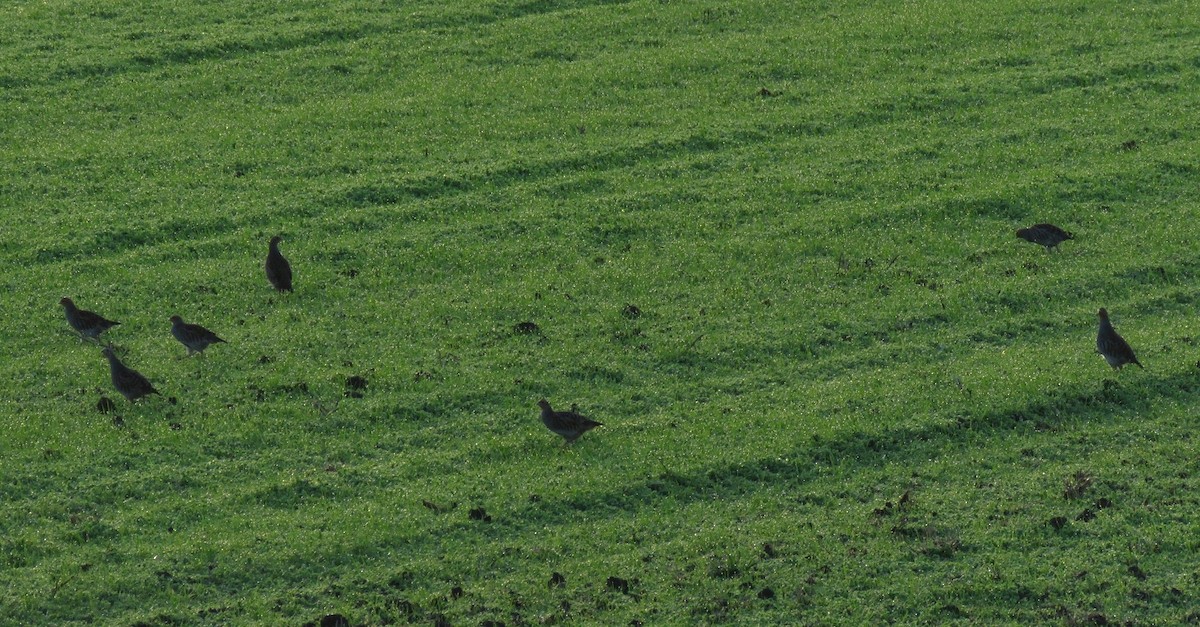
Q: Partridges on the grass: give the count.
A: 7